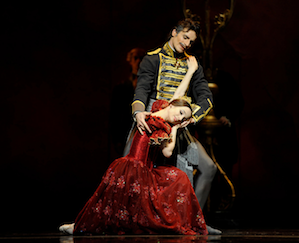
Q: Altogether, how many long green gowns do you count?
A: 0